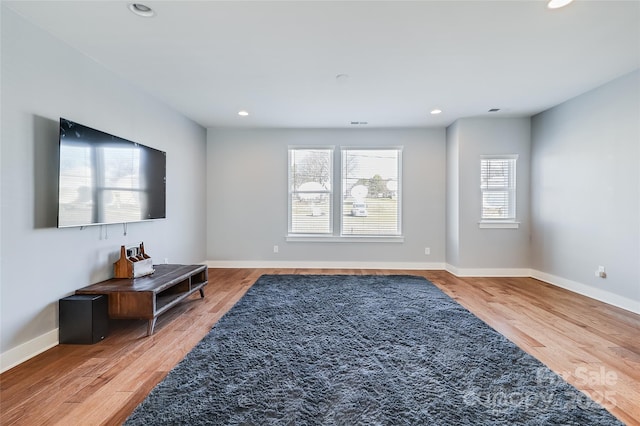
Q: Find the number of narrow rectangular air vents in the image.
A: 2